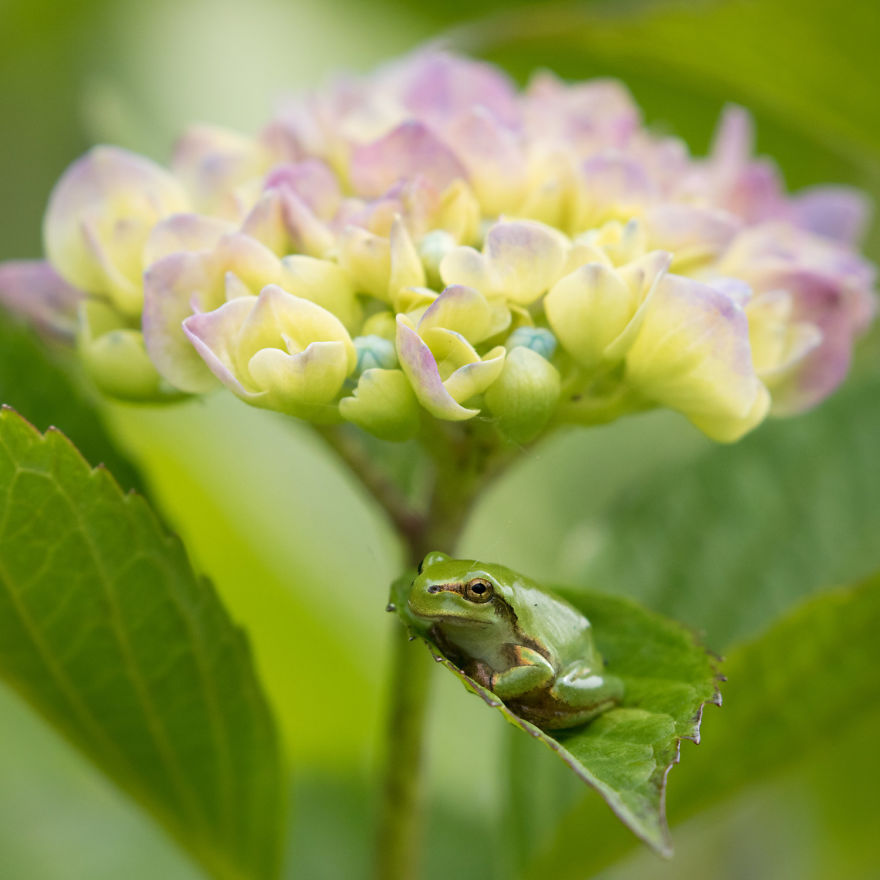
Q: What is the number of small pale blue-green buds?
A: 3